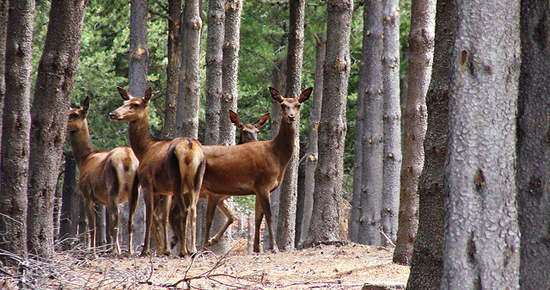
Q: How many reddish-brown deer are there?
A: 4